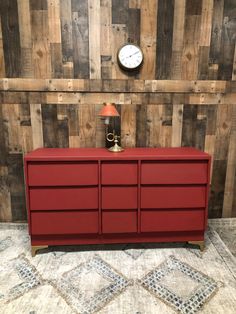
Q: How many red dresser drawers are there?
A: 9